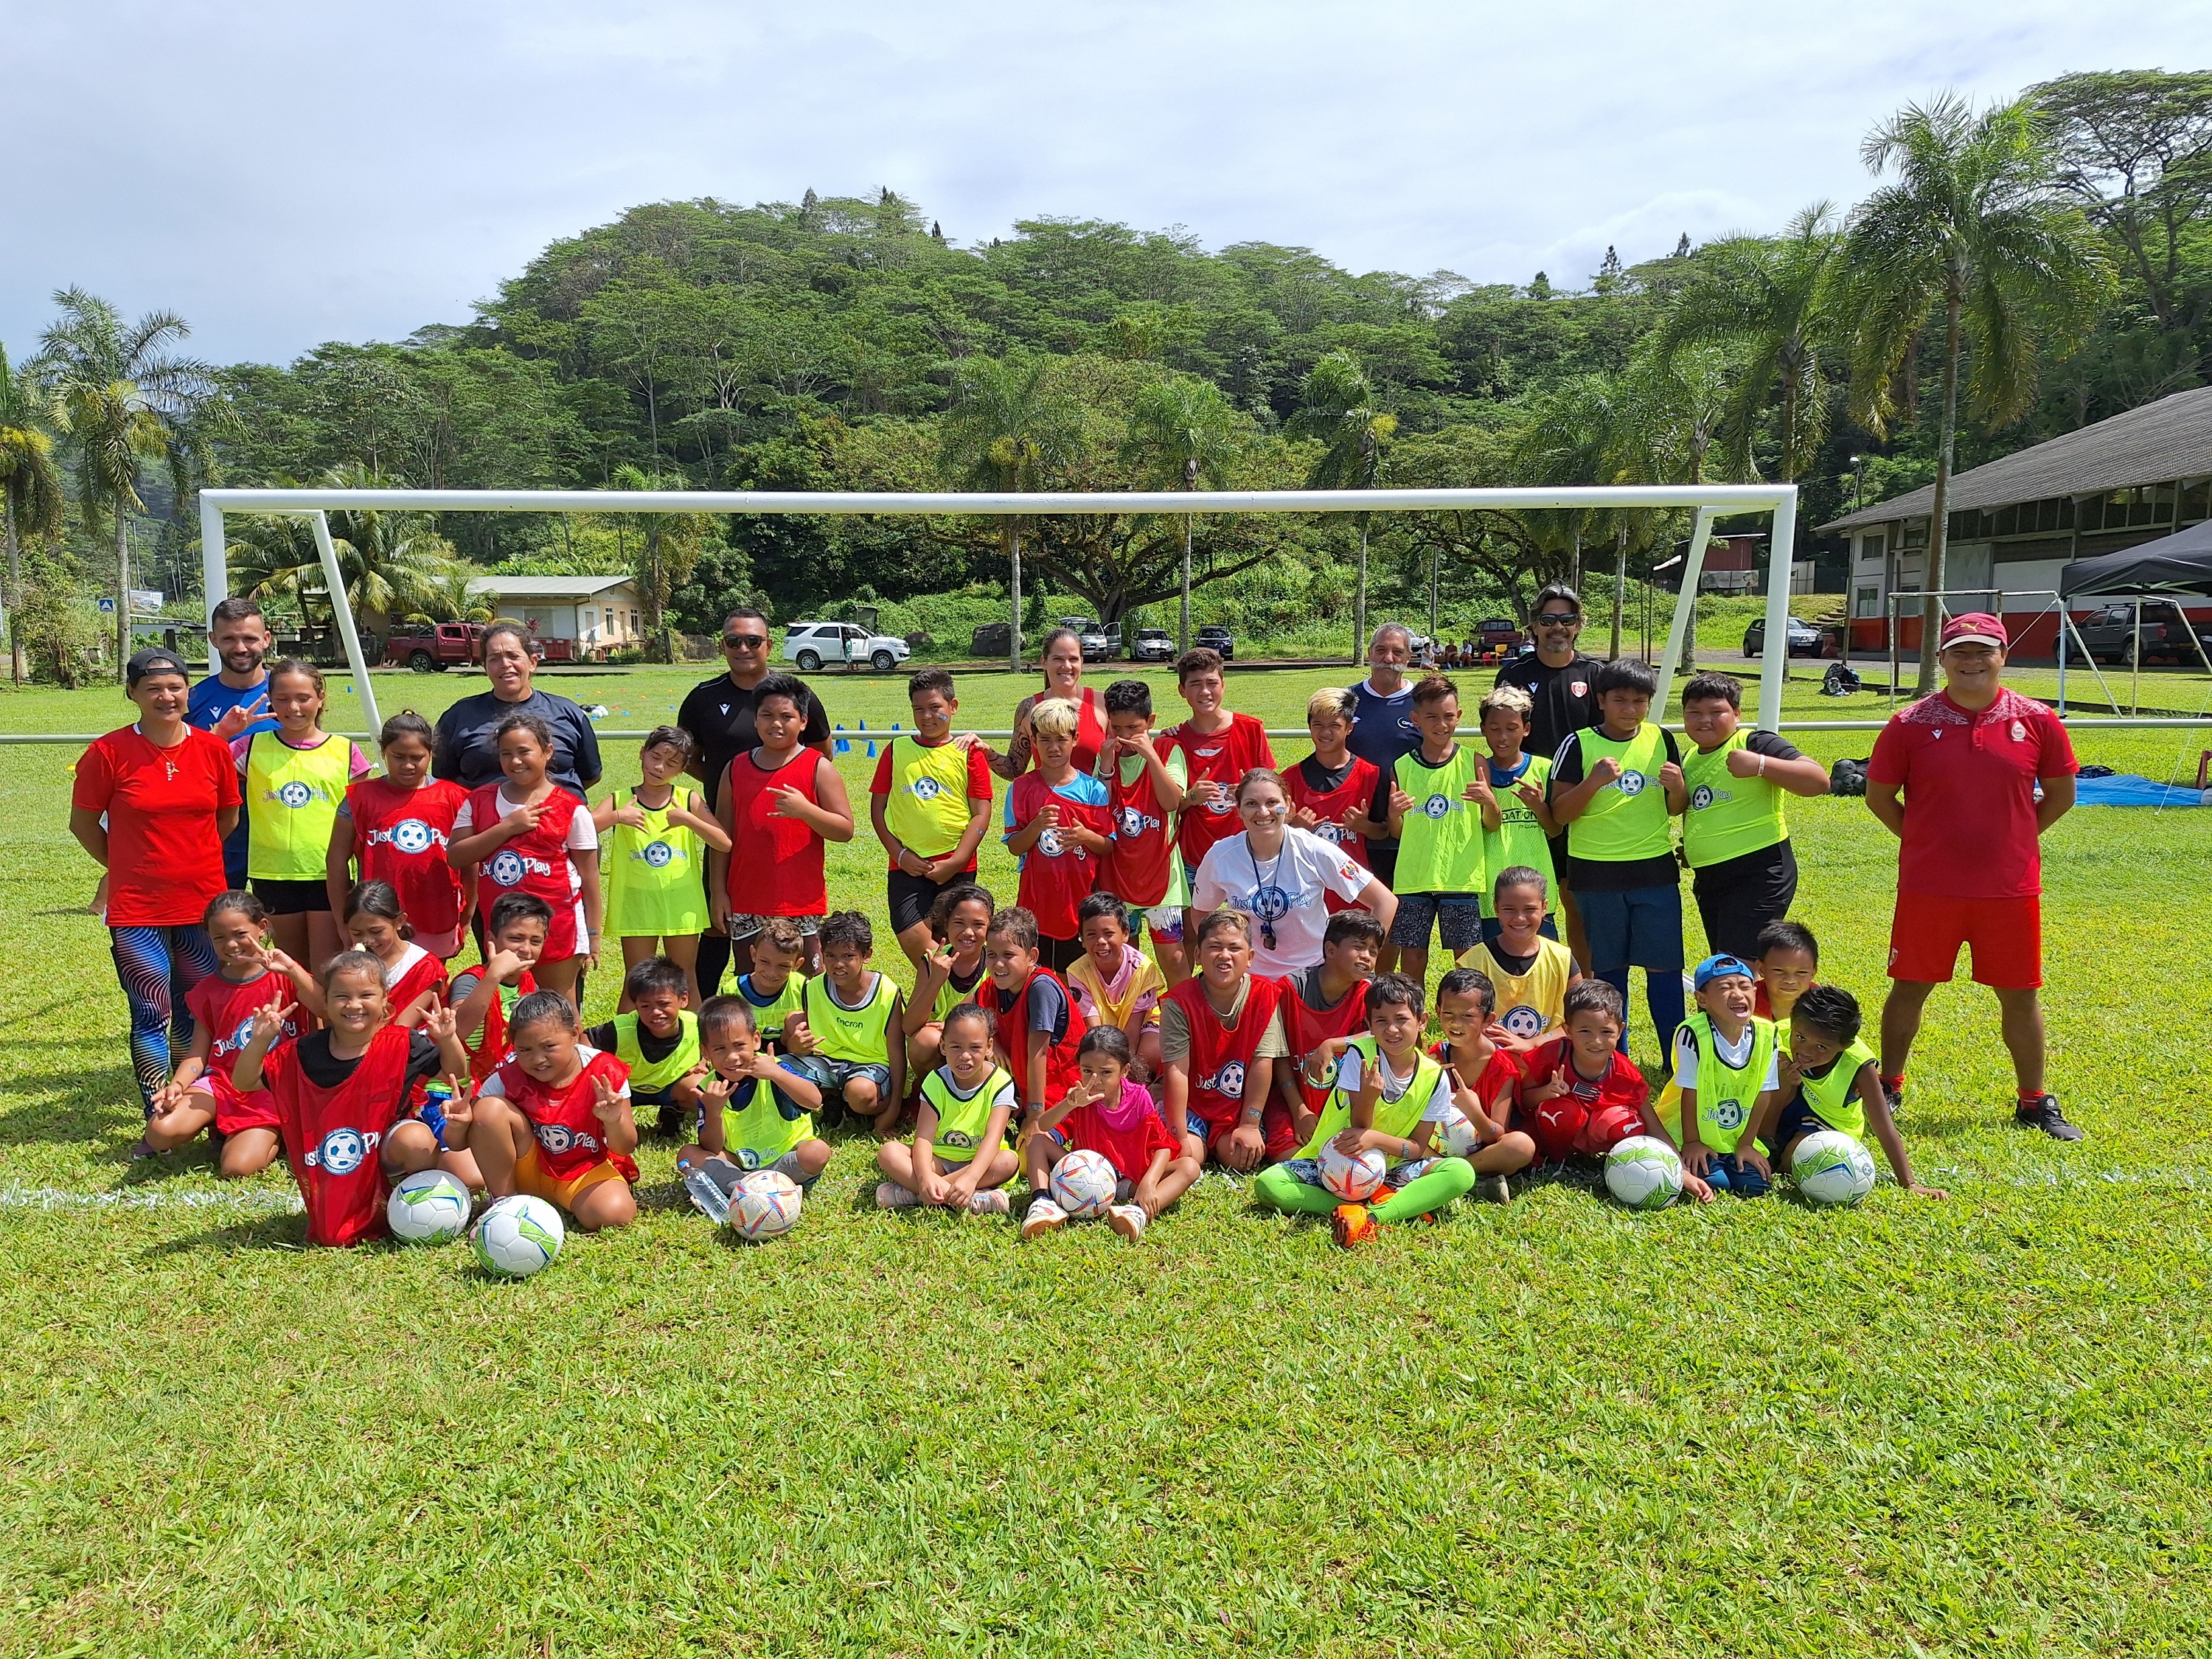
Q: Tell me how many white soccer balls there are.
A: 8